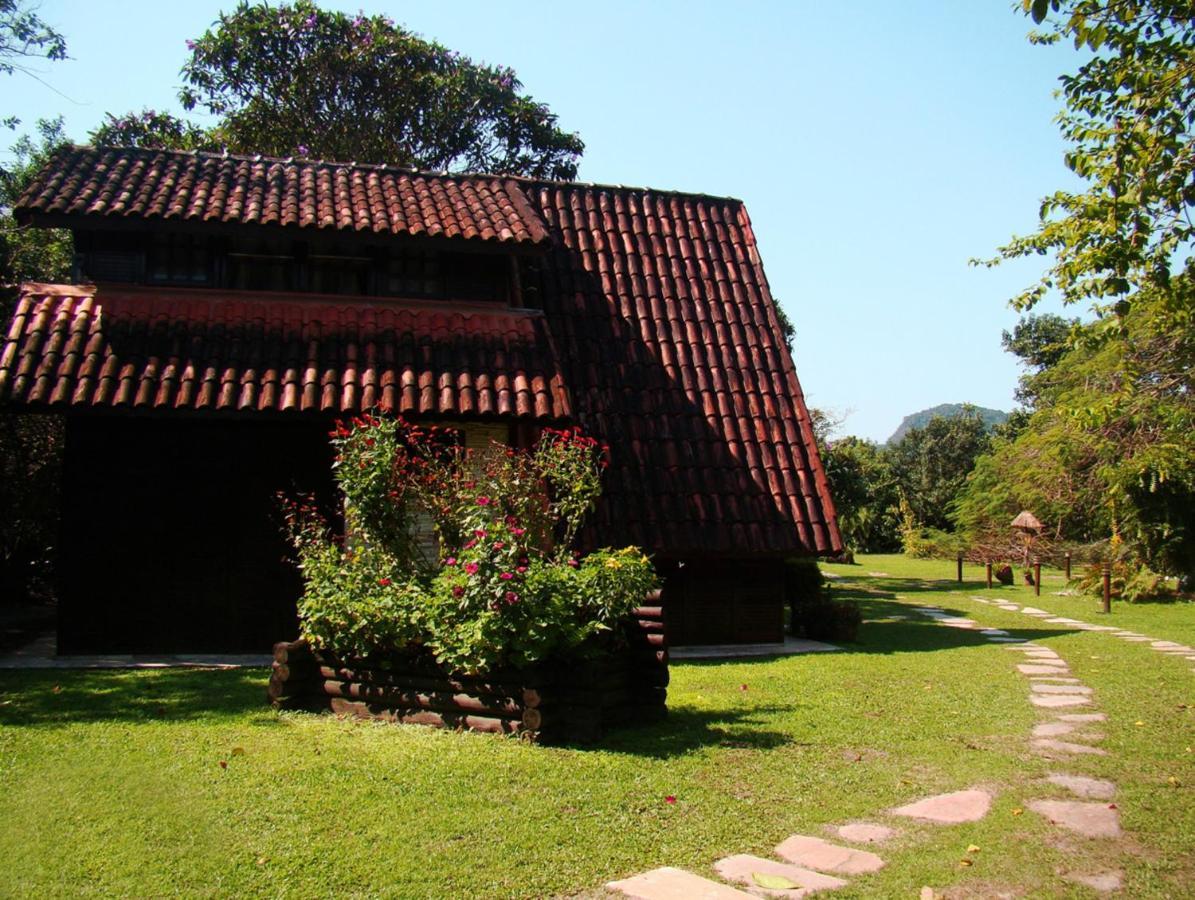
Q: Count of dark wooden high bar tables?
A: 0